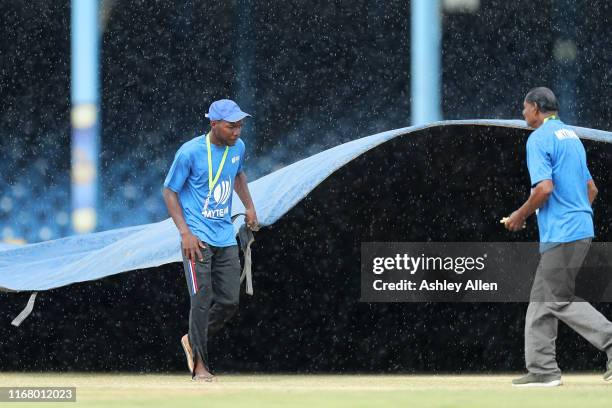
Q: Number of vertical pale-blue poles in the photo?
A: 2